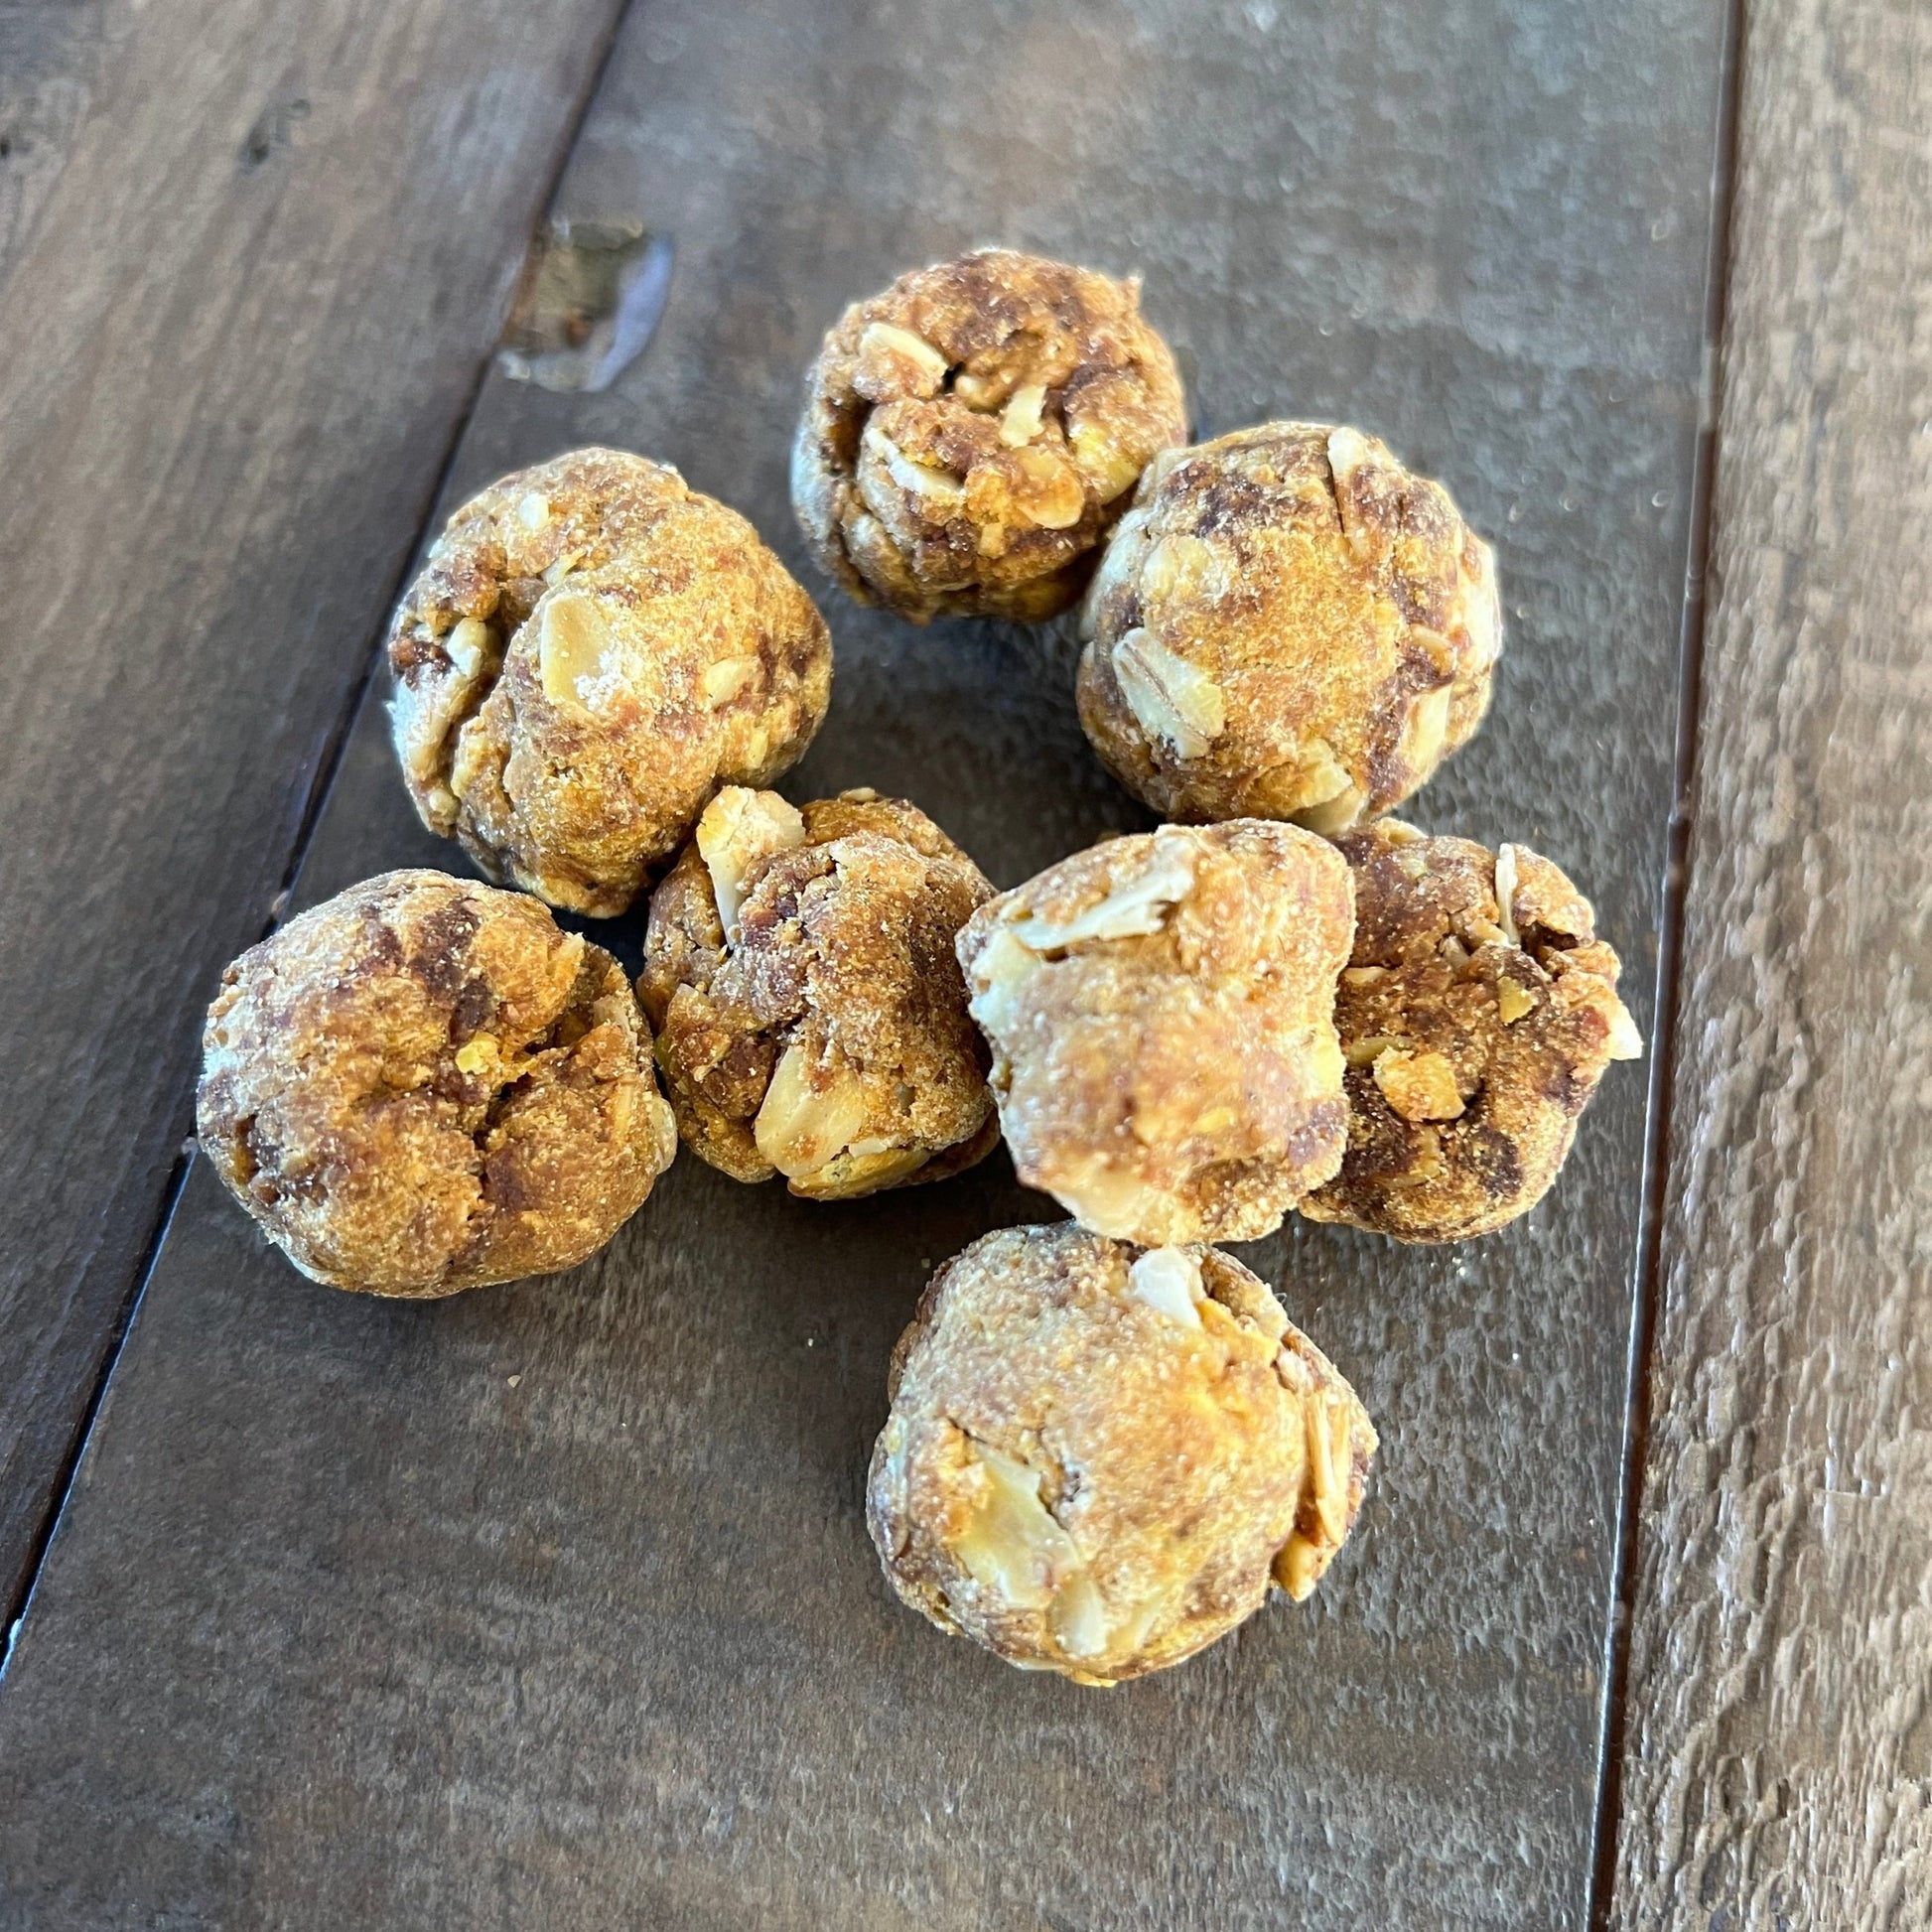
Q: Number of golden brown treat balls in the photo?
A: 8